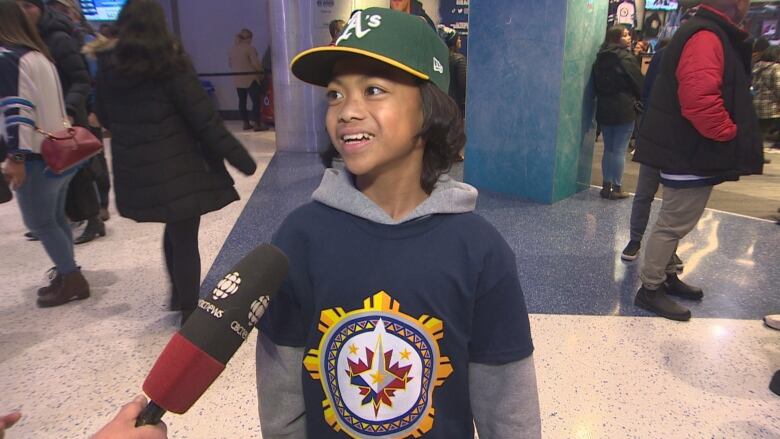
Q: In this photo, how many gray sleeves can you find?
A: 2